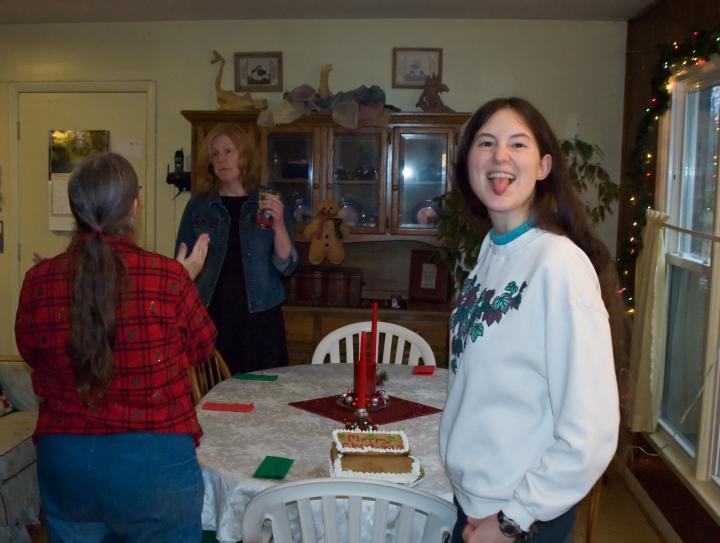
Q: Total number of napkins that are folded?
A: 4